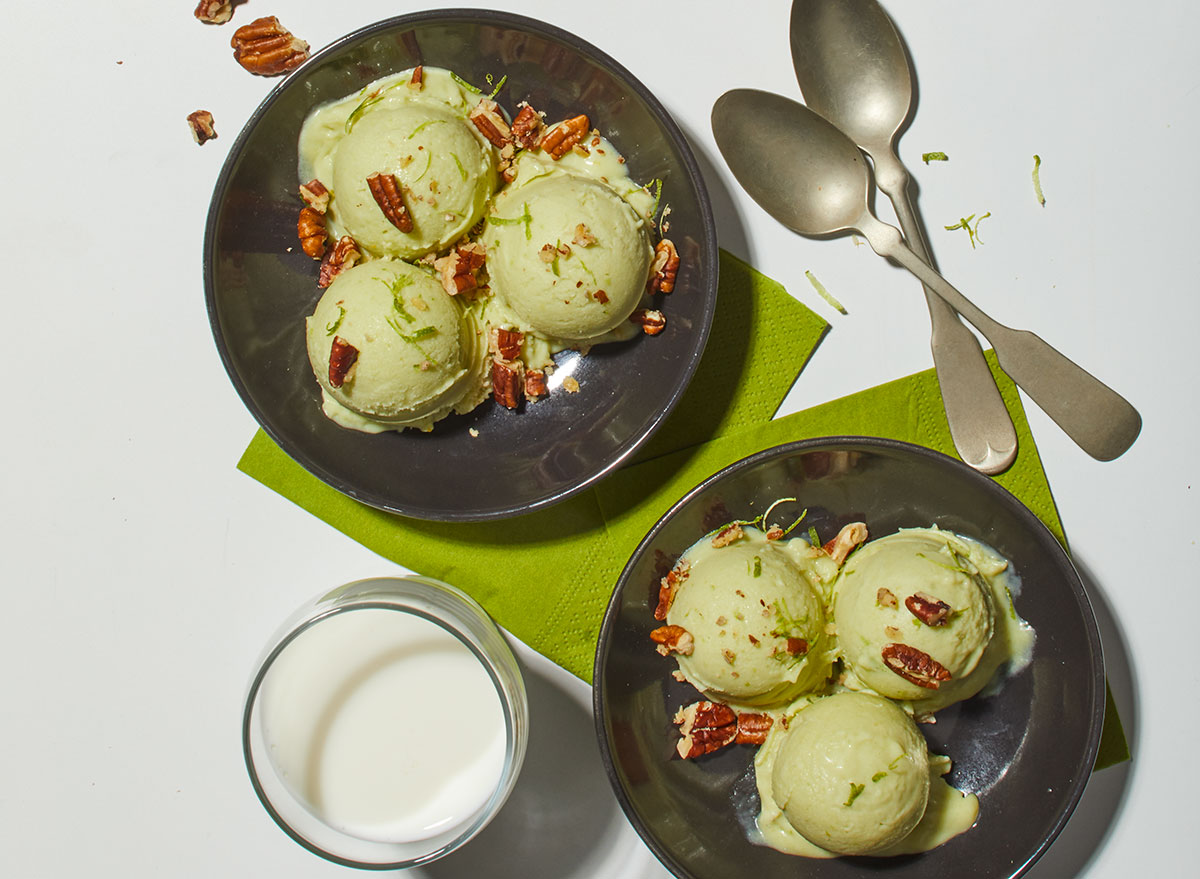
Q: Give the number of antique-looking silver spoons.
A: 2